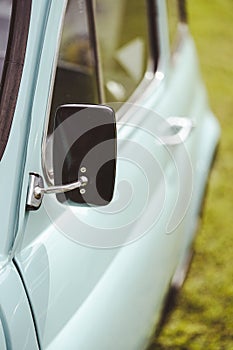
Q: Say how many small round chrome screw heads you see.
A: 2